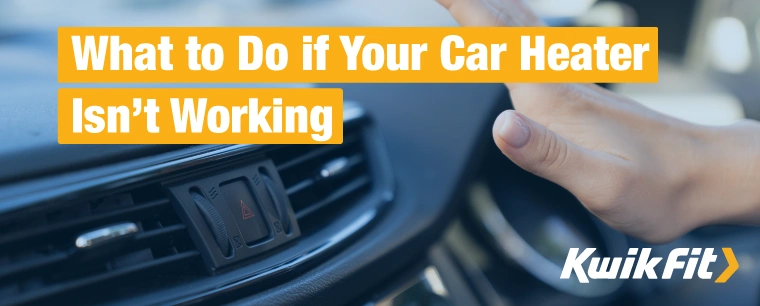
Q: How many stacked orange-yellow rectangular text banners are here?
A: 2